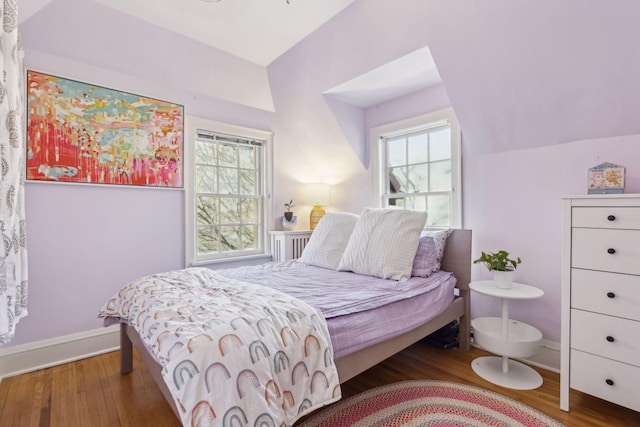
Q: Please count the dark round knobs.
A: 5